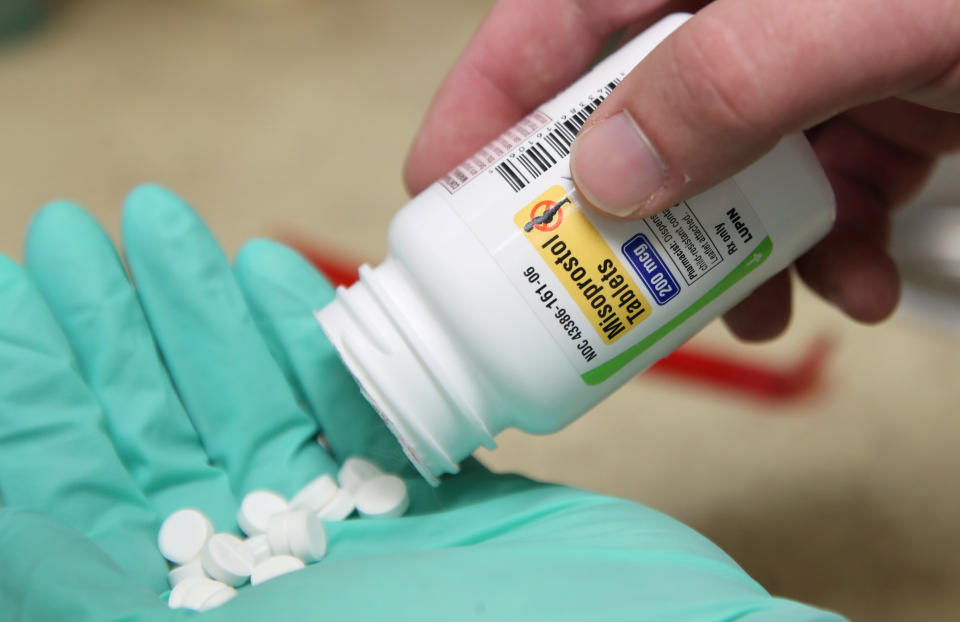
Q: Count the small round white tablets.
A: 14